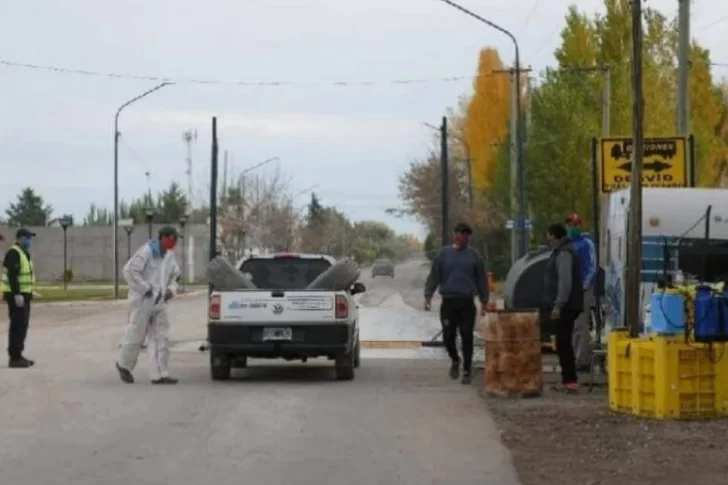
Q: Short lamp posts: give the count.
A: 4